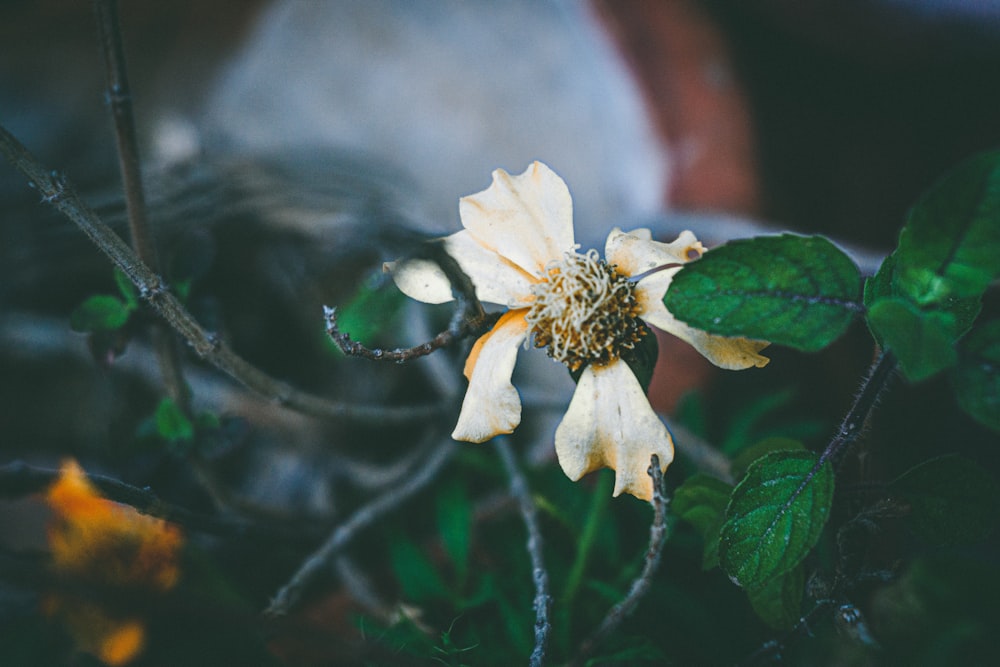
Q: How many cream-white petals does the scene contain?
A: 6